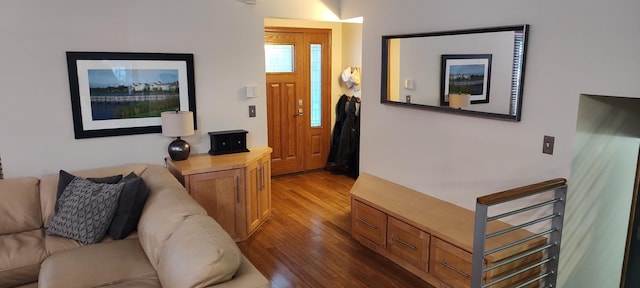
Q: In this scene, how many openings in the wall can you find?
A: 2